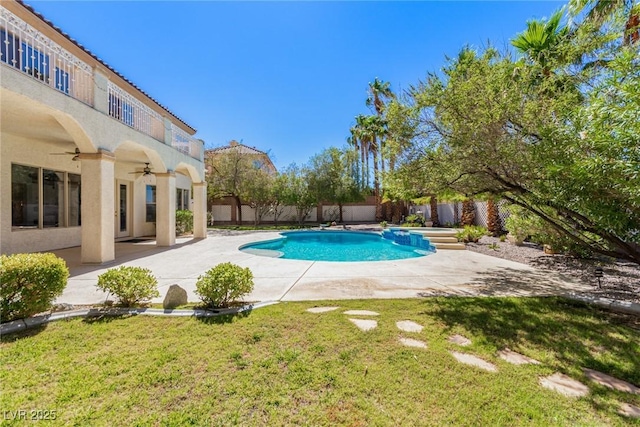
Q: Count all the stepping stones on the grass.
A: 11